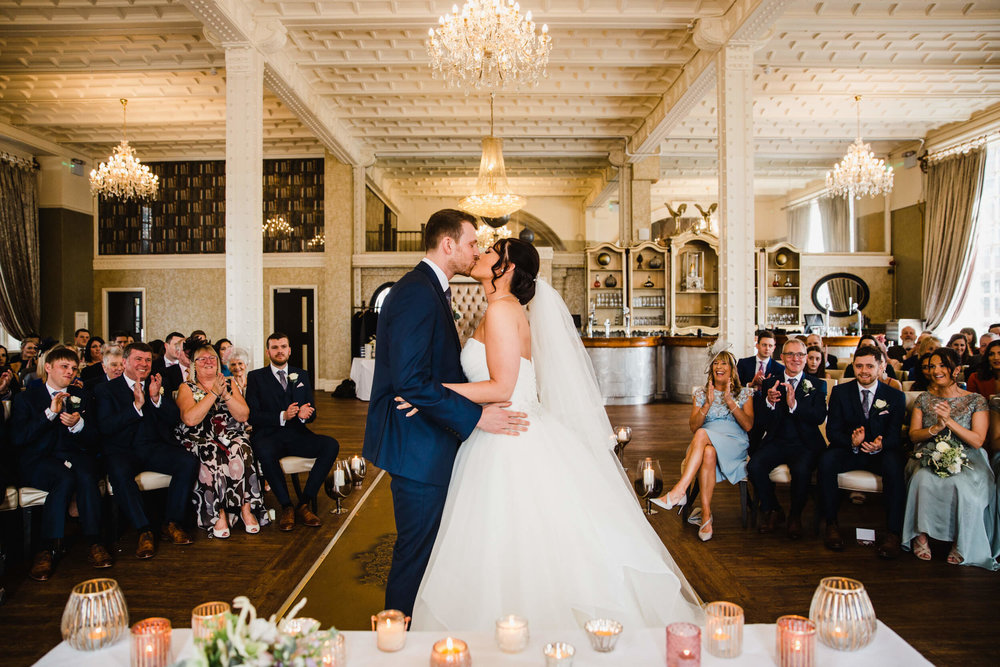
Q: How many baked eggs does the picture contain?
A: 0